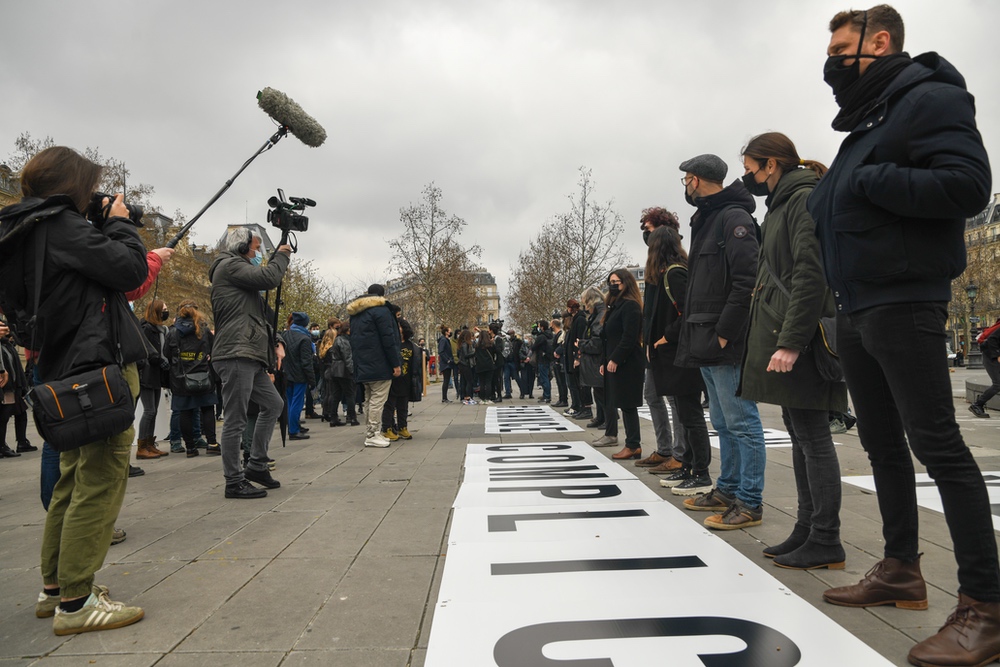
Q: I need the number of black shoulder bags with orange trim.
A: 1